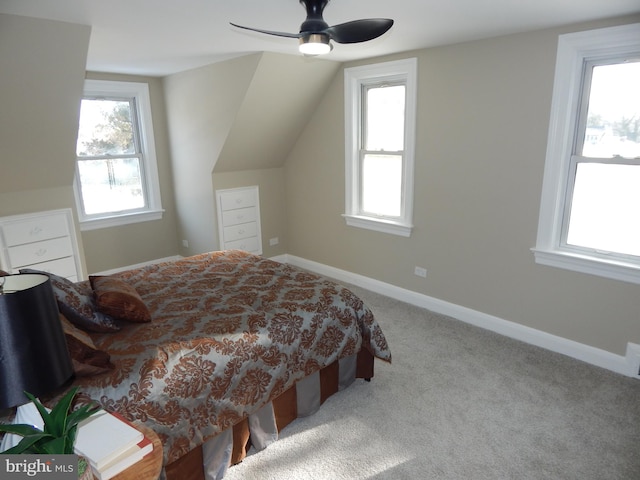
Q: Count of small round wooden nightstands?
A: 1